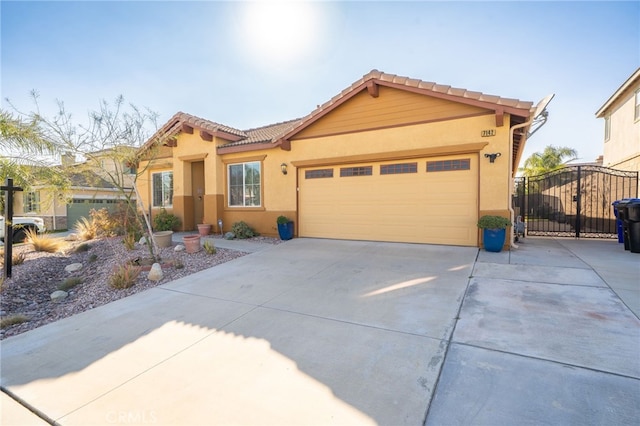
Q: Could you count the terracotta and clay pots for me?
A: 3